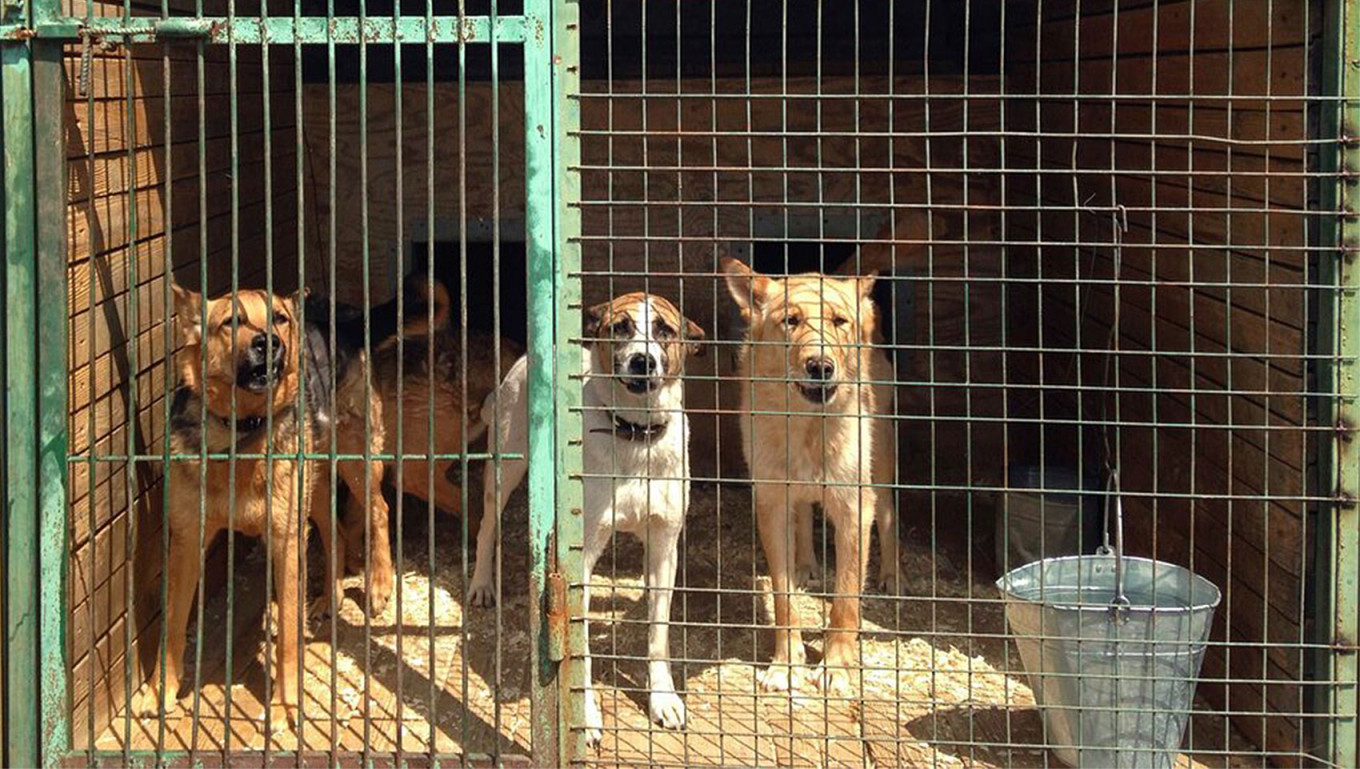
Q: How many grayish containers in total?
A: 2